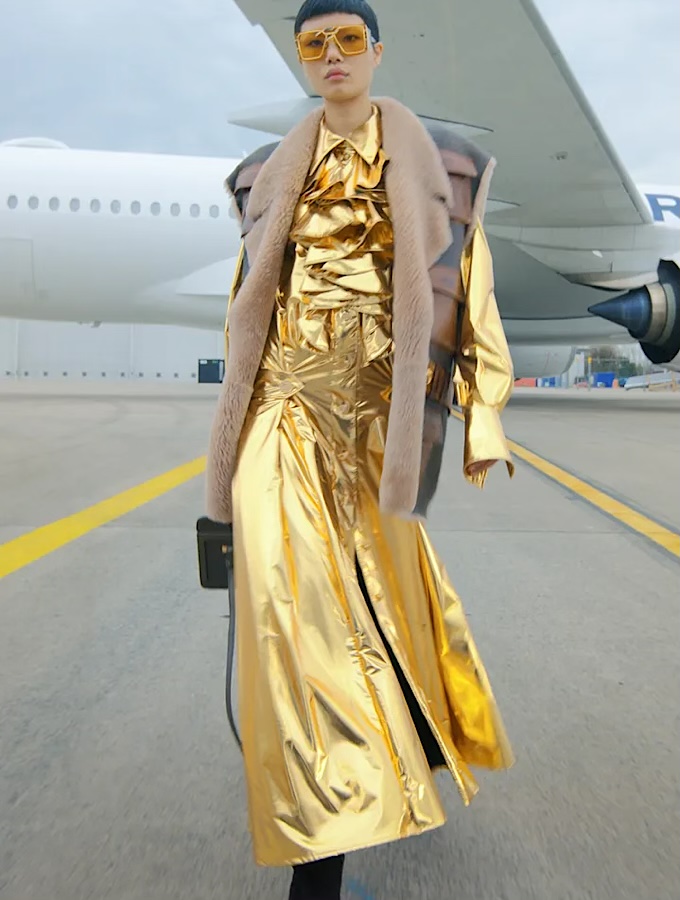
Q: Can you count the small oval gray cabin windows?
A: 12